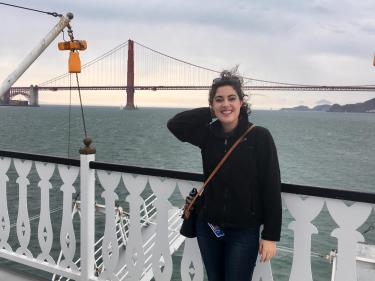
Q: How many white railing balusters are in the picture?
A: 11